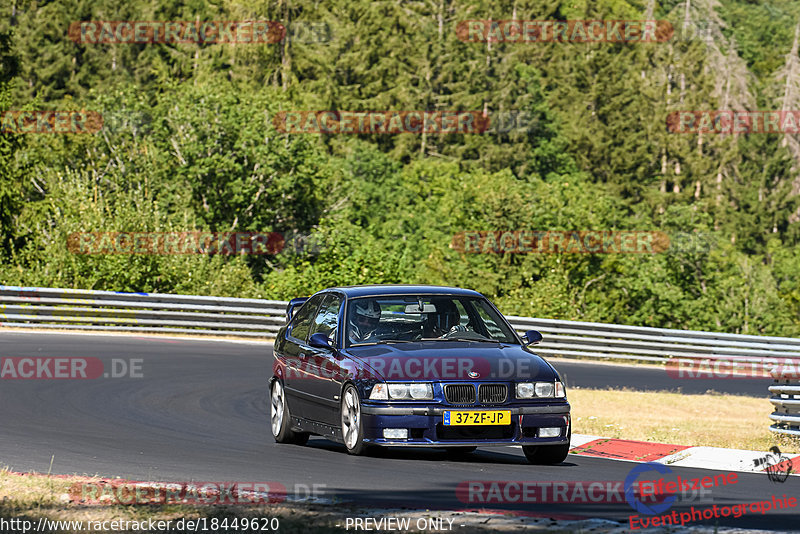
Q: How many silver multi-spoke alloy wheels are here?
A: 2